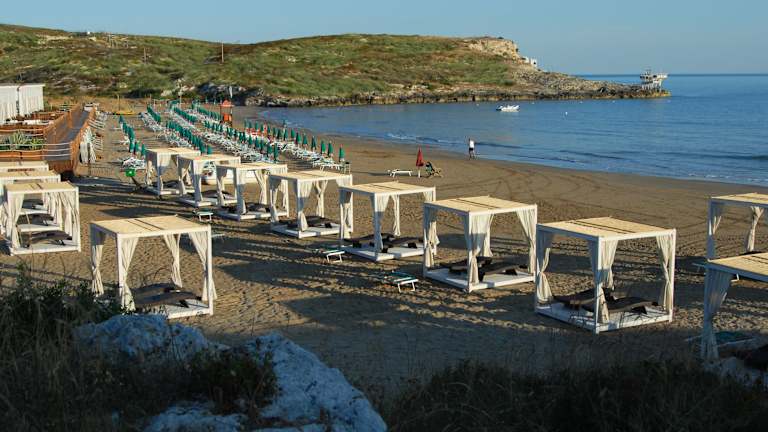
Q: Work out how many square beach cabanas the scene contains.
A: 13